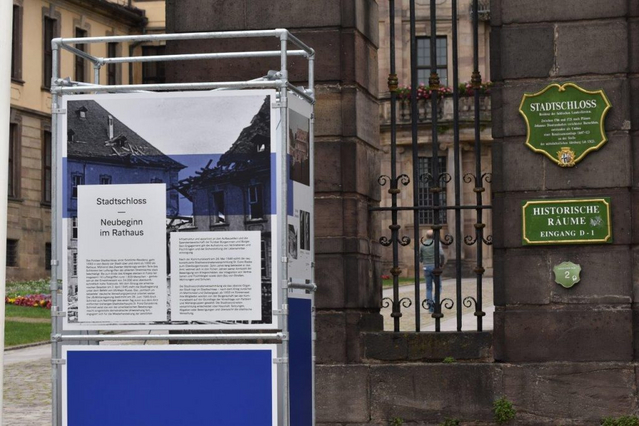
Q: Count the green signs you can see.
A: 3